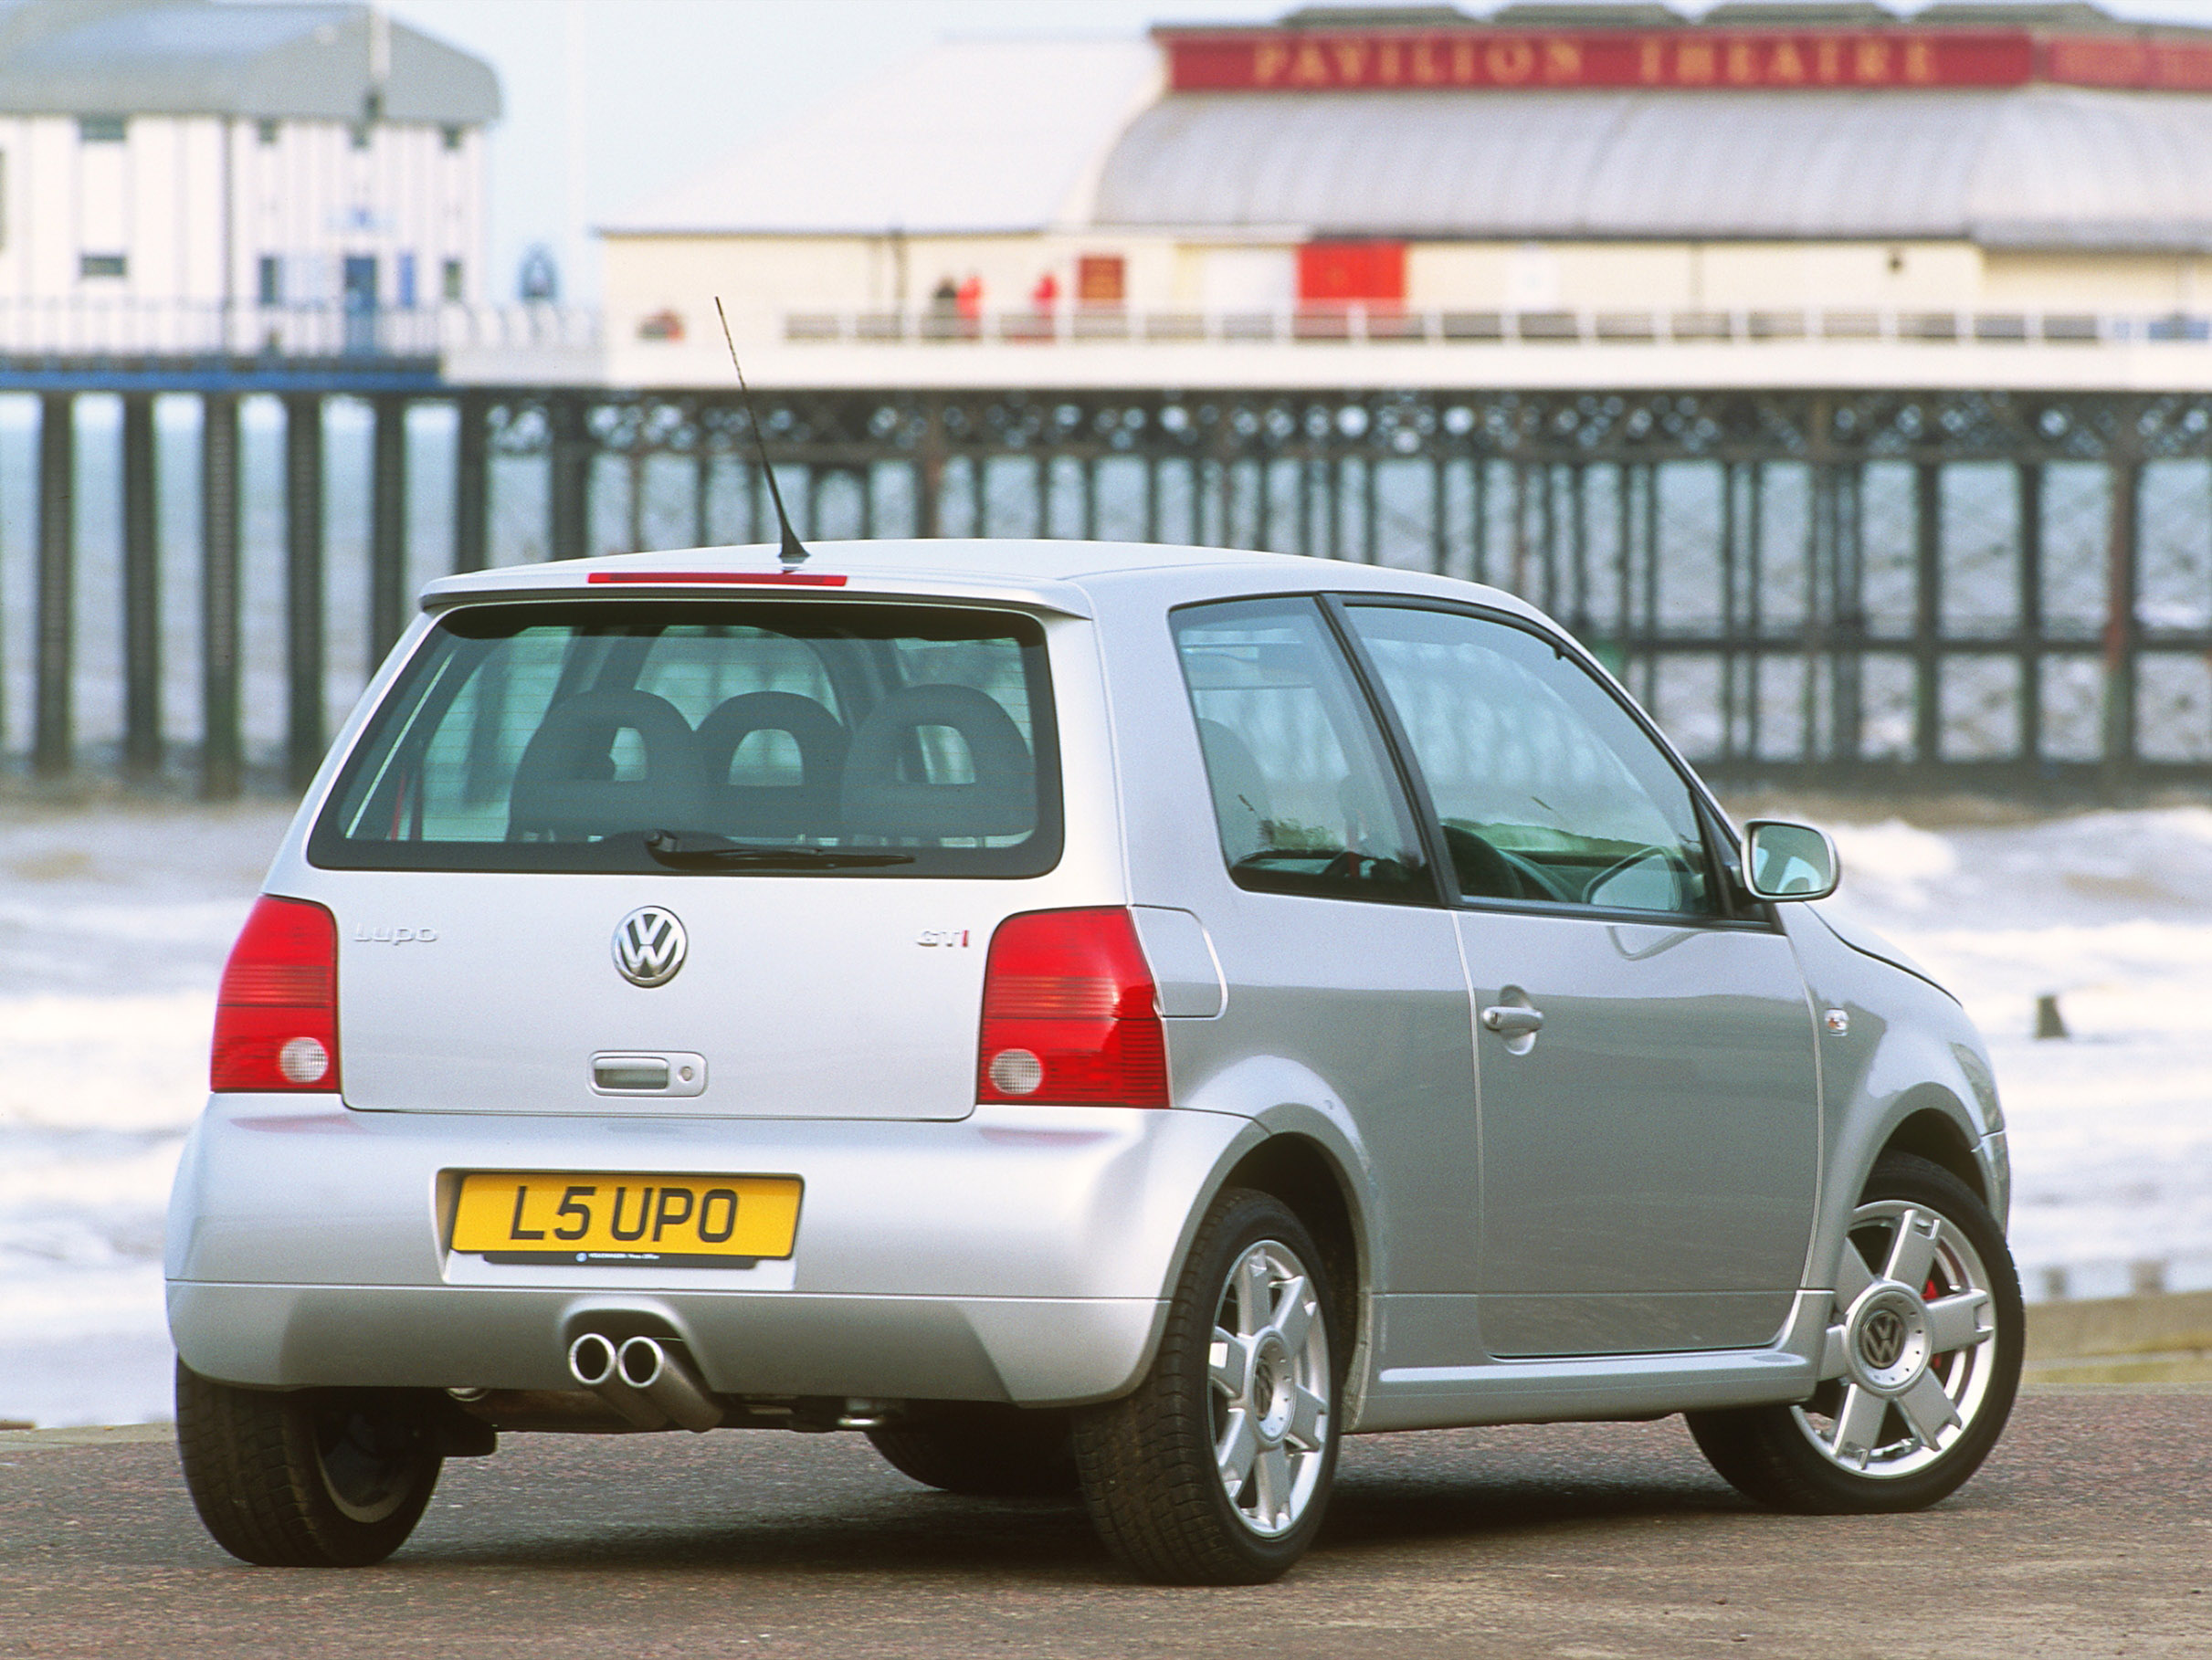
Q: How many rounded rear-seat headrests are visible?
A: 3